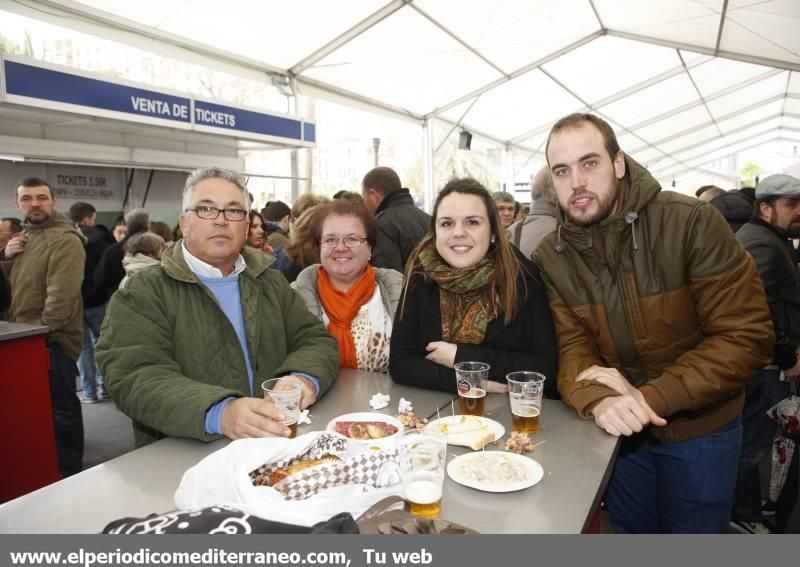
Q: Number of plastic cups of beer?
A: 4